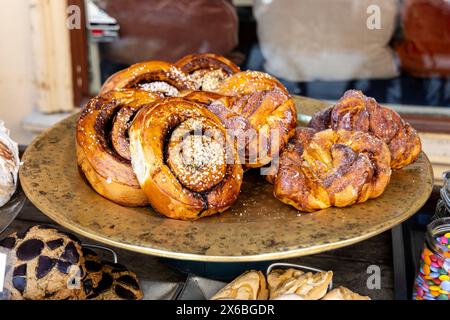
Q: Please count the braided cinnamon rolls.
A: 3